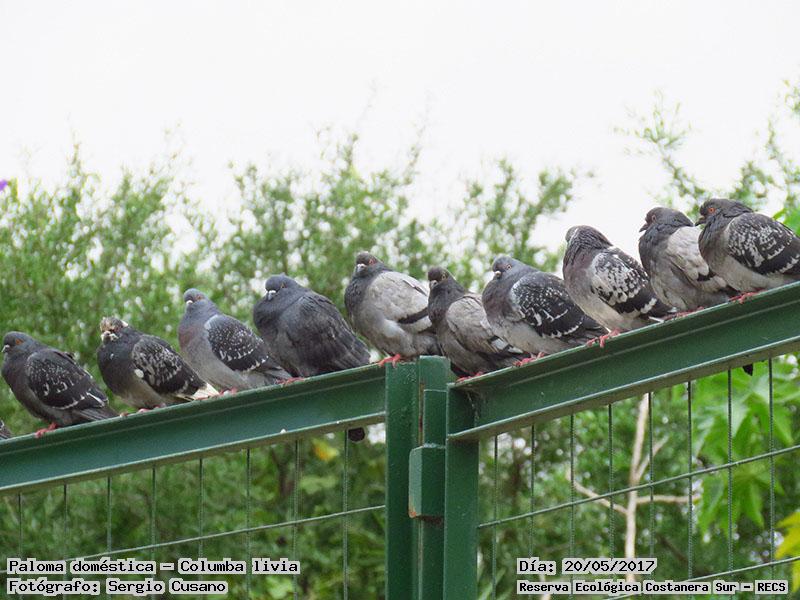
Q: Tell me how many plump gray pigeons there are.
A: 10